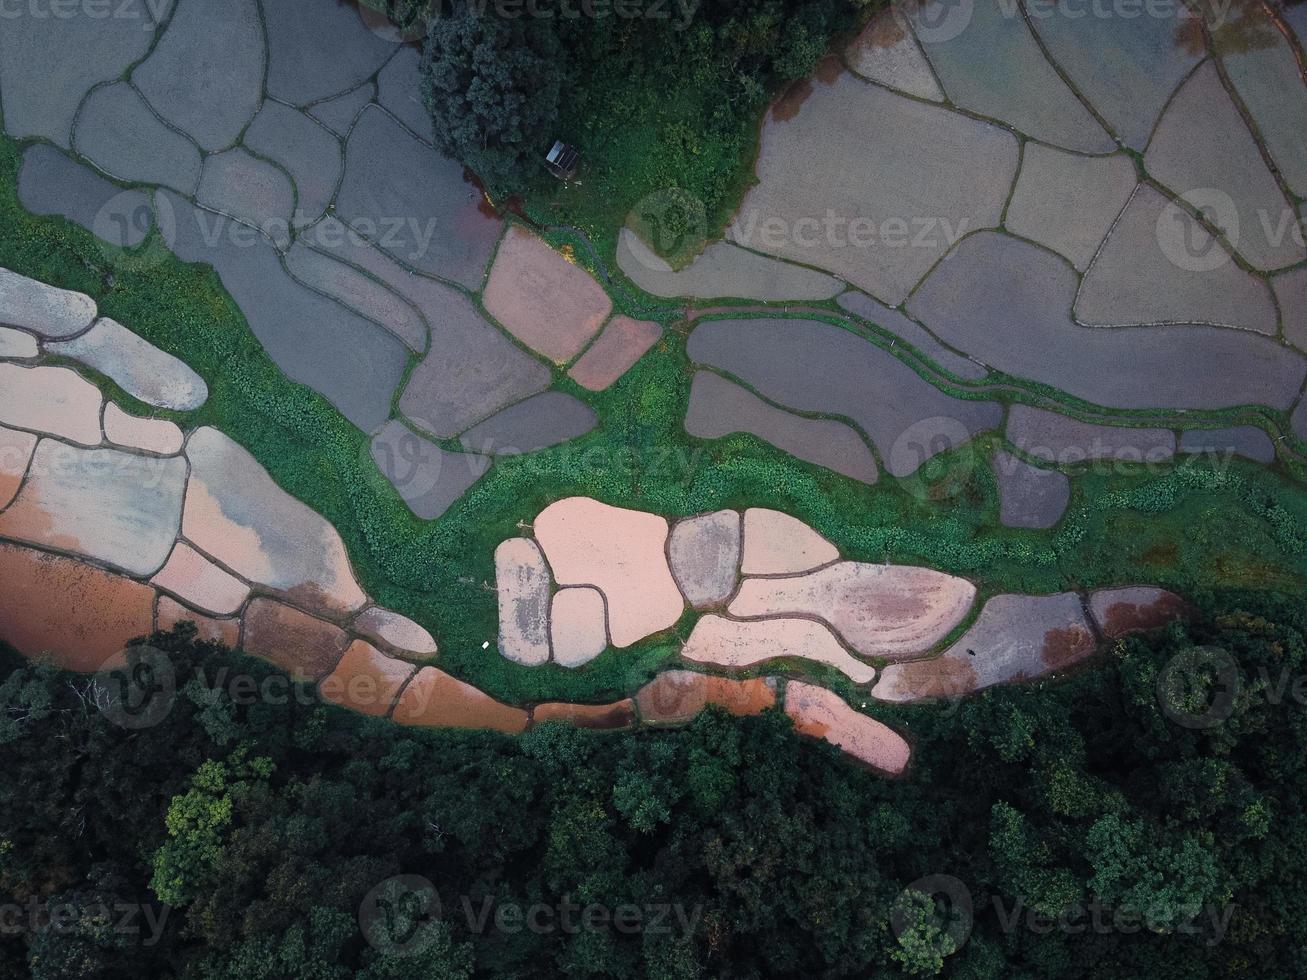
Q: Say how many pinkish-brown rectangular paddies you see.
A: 2